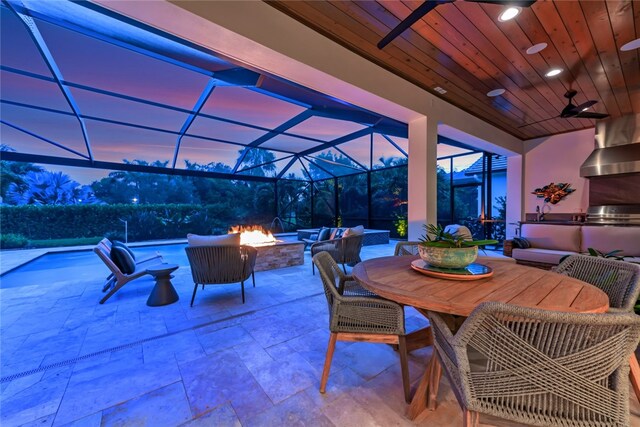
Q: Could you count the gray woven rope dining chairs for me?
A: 4